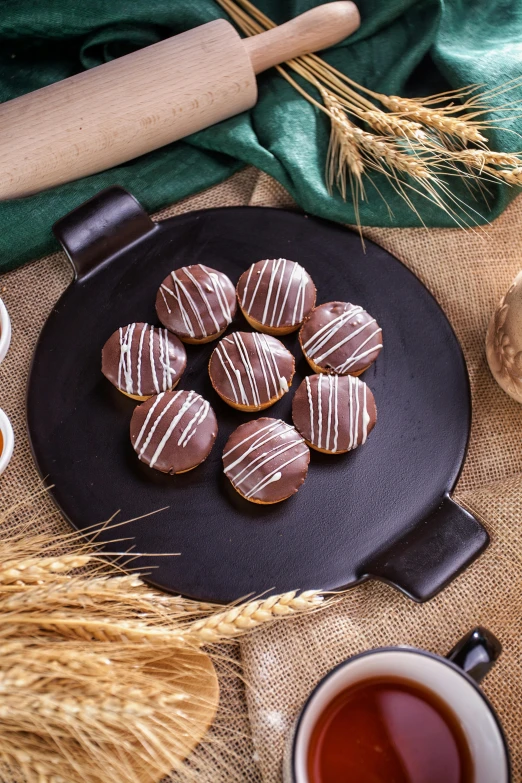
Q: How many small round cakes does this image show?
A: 8